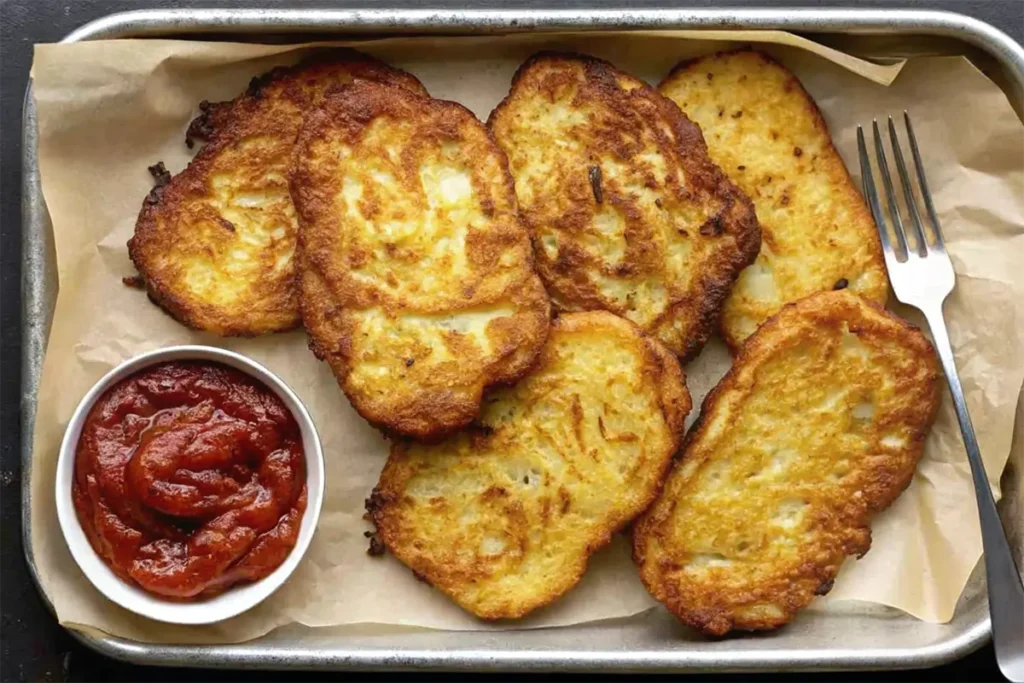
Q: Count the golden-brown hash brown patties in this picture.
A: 6